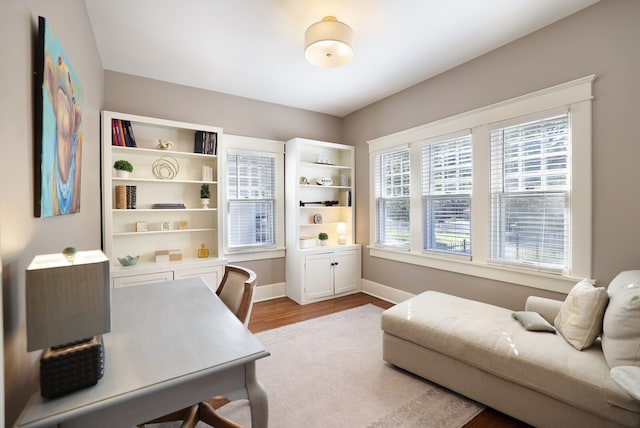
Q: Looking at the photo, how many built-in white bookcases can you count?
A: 2